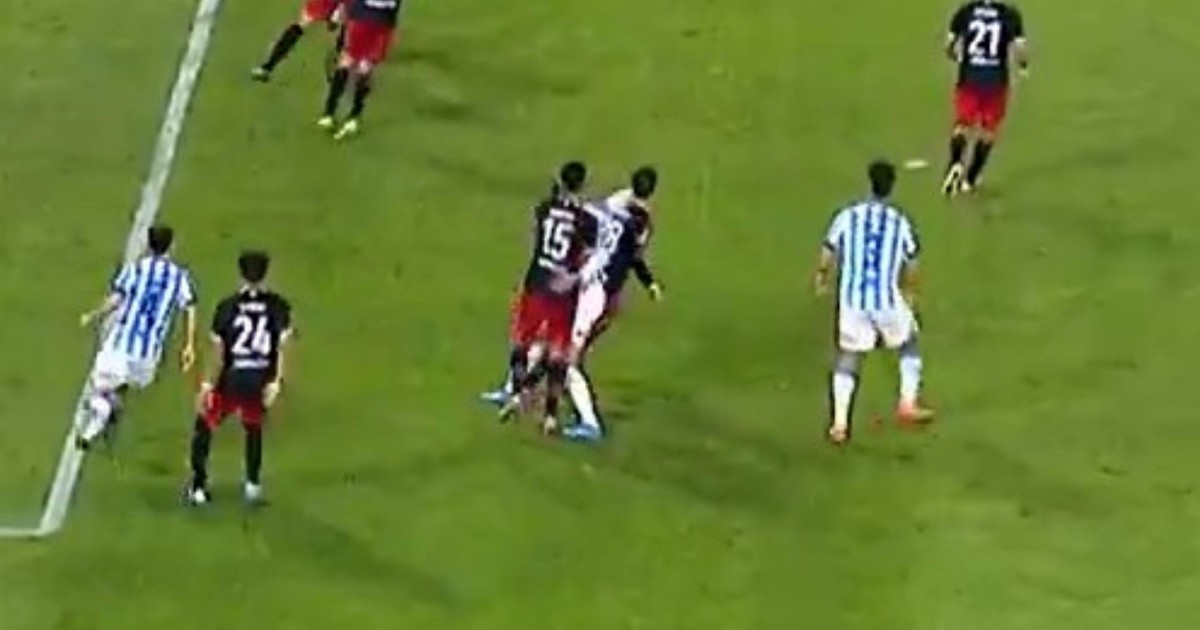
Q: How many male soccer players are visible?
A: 9